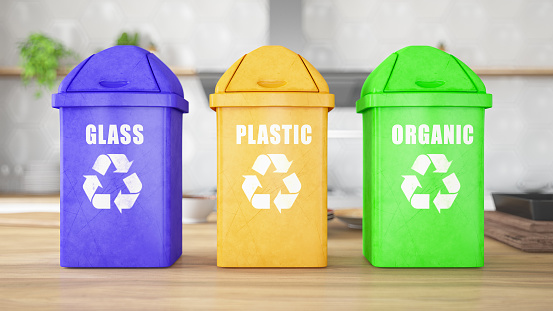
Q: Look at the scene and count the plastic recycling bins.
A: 1